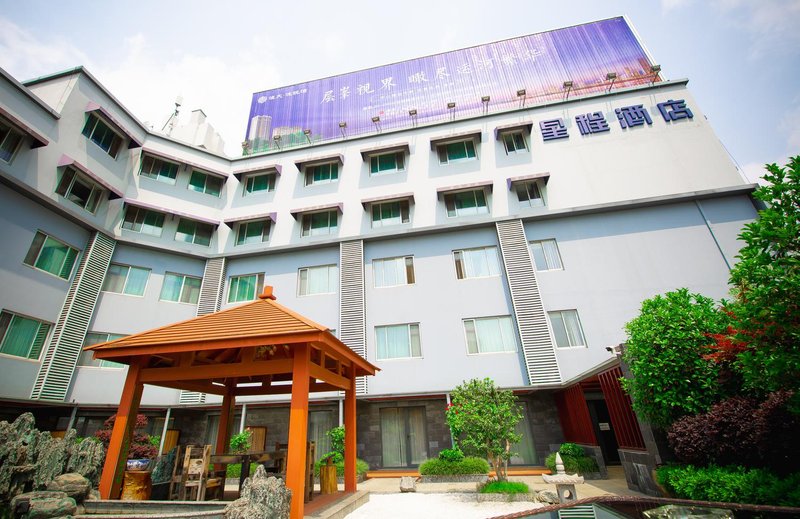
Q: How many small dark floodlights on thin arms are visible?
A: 12